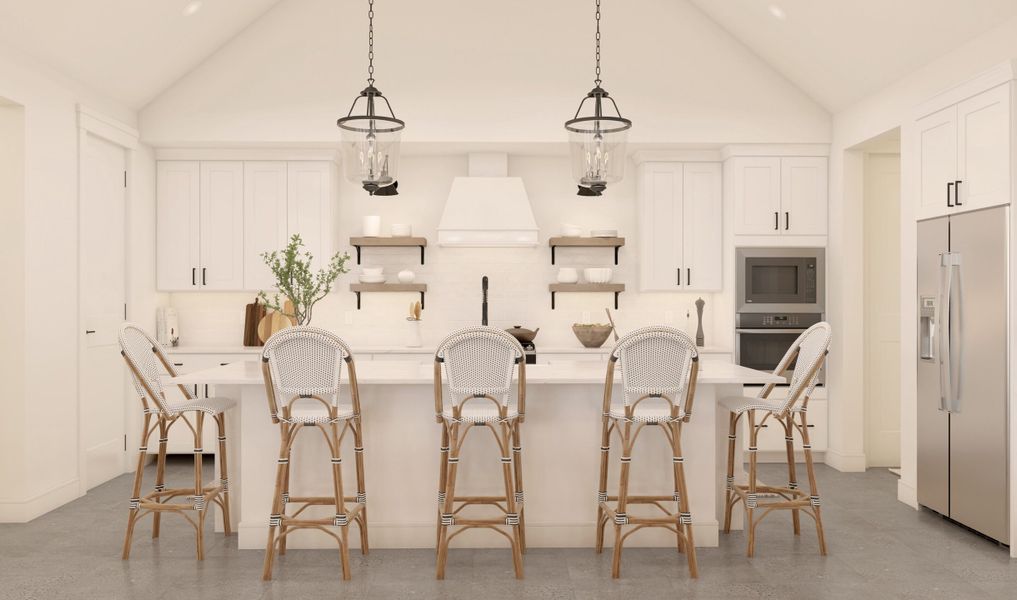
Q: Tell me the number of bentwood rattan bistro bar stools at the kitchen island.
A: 5